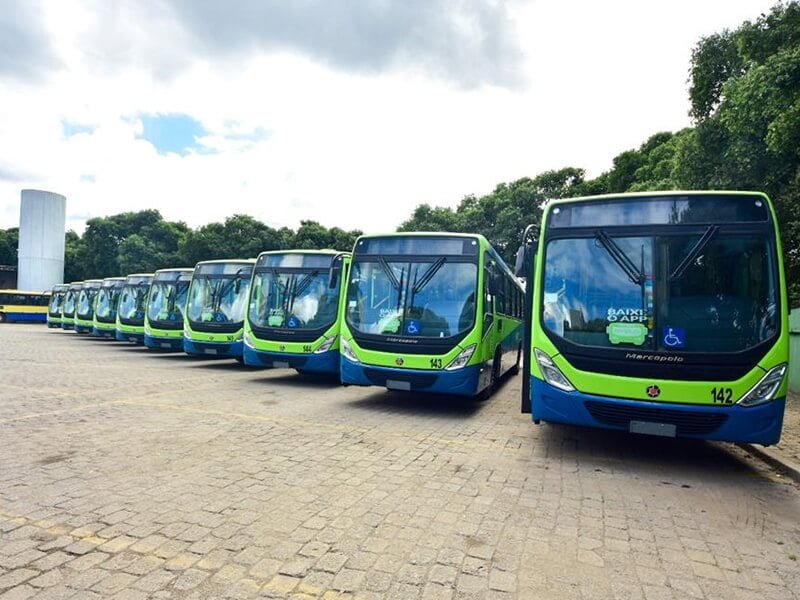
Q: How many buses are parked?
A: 11